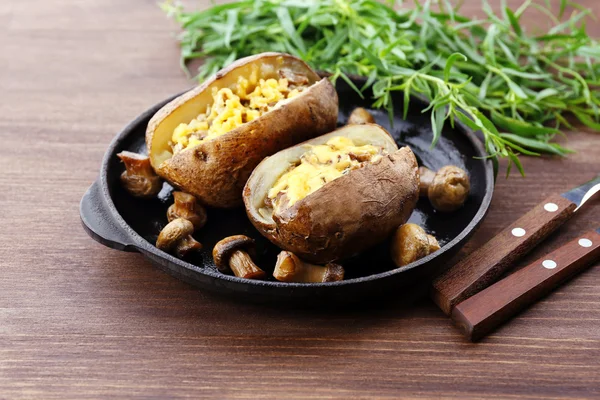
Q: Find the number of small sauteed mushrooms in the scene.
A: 8